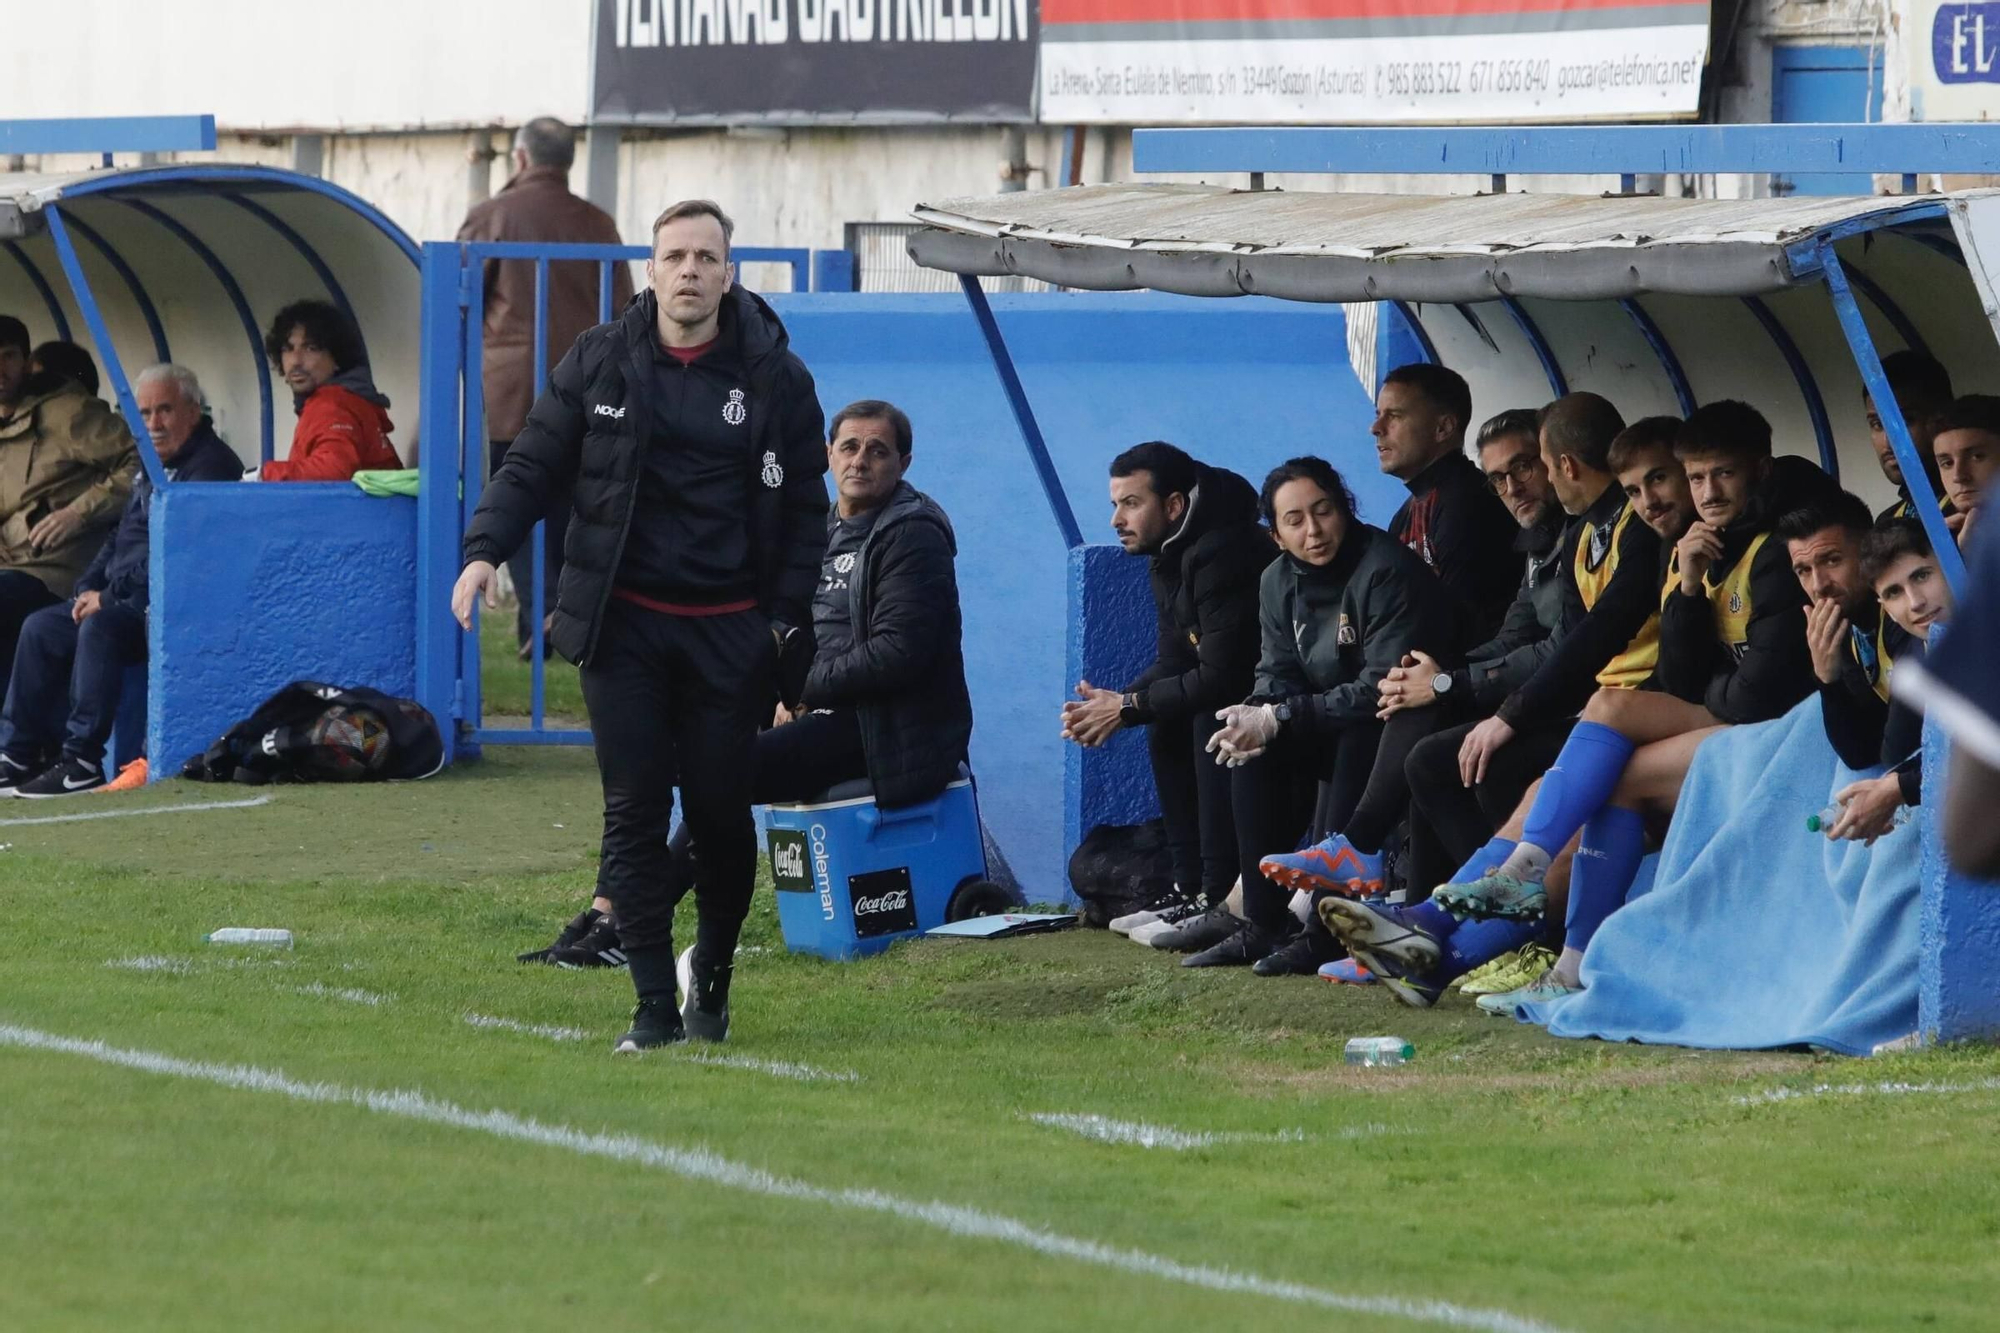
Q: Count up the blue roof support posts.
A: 3